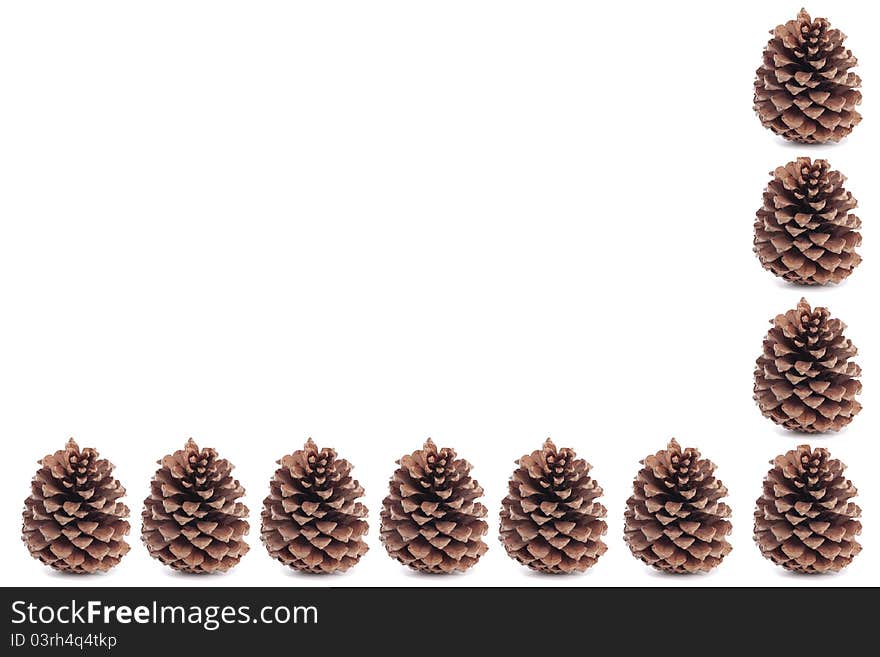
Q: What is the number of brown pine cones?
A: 10